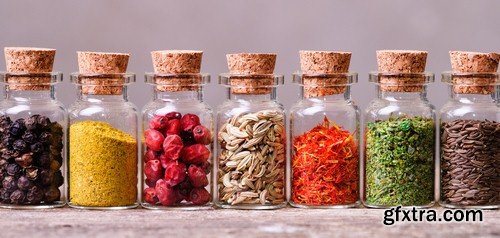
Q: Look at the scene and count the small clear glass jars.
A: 7